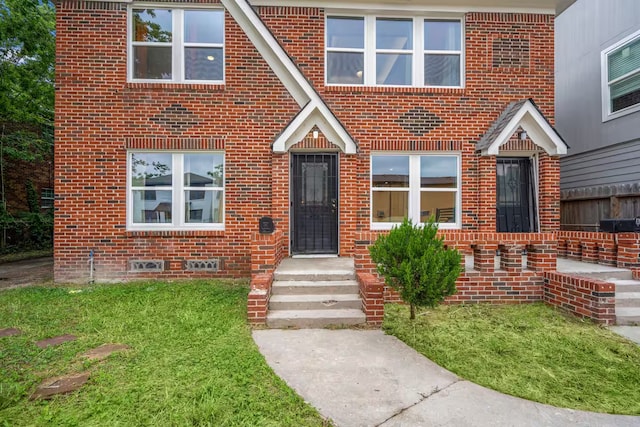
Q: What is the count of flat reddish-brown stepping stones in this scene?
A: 4